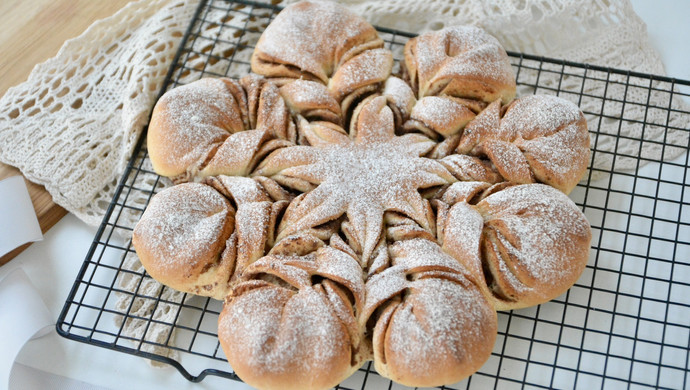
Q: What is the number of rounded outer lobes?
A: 8